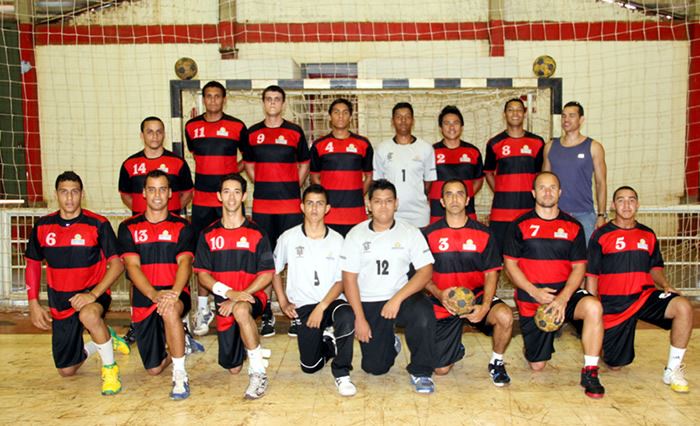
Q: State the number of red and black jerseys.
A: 12